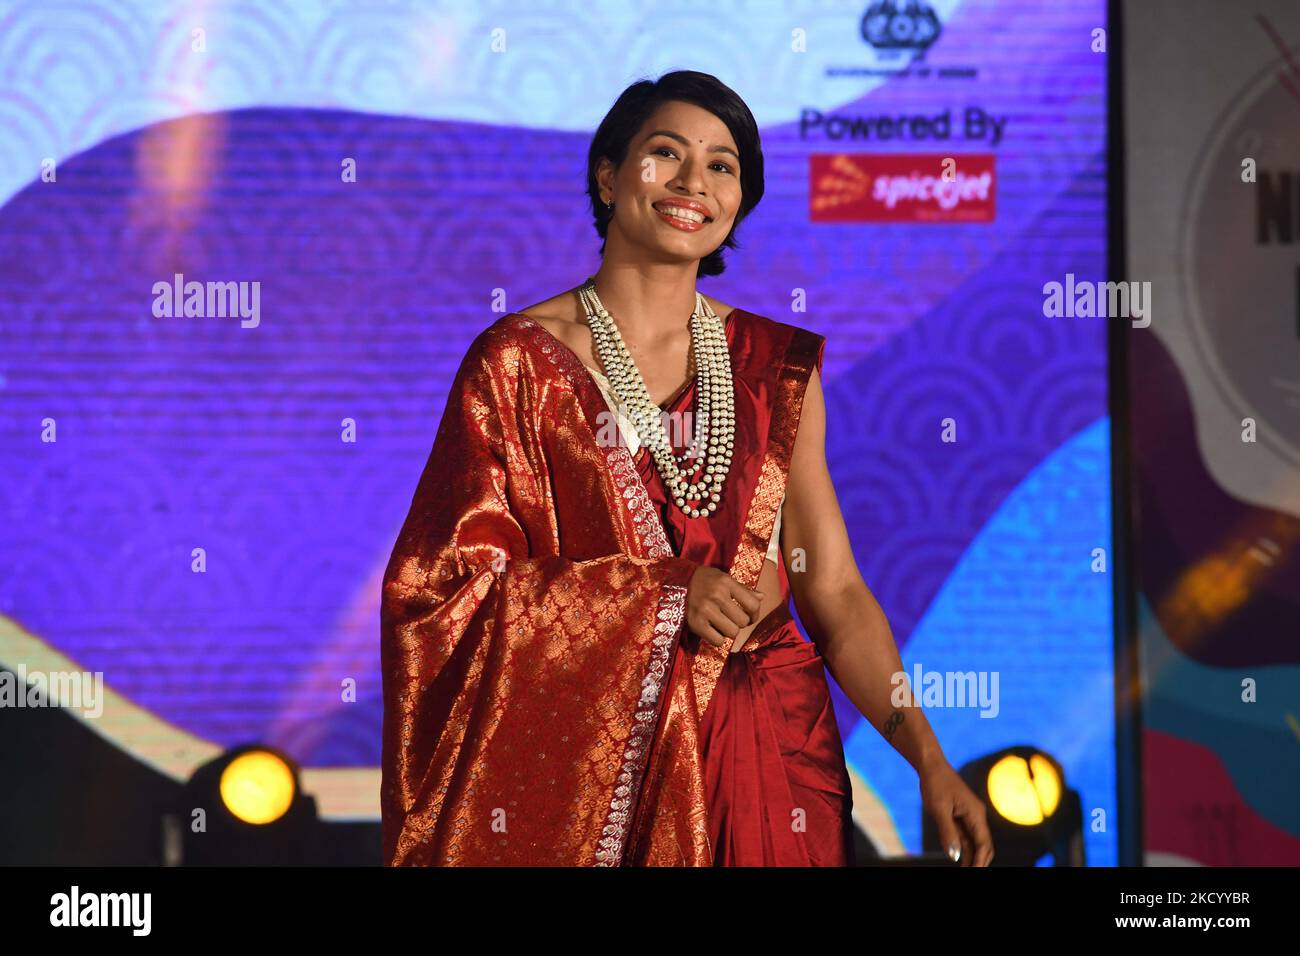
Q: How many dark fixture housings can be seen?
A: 2